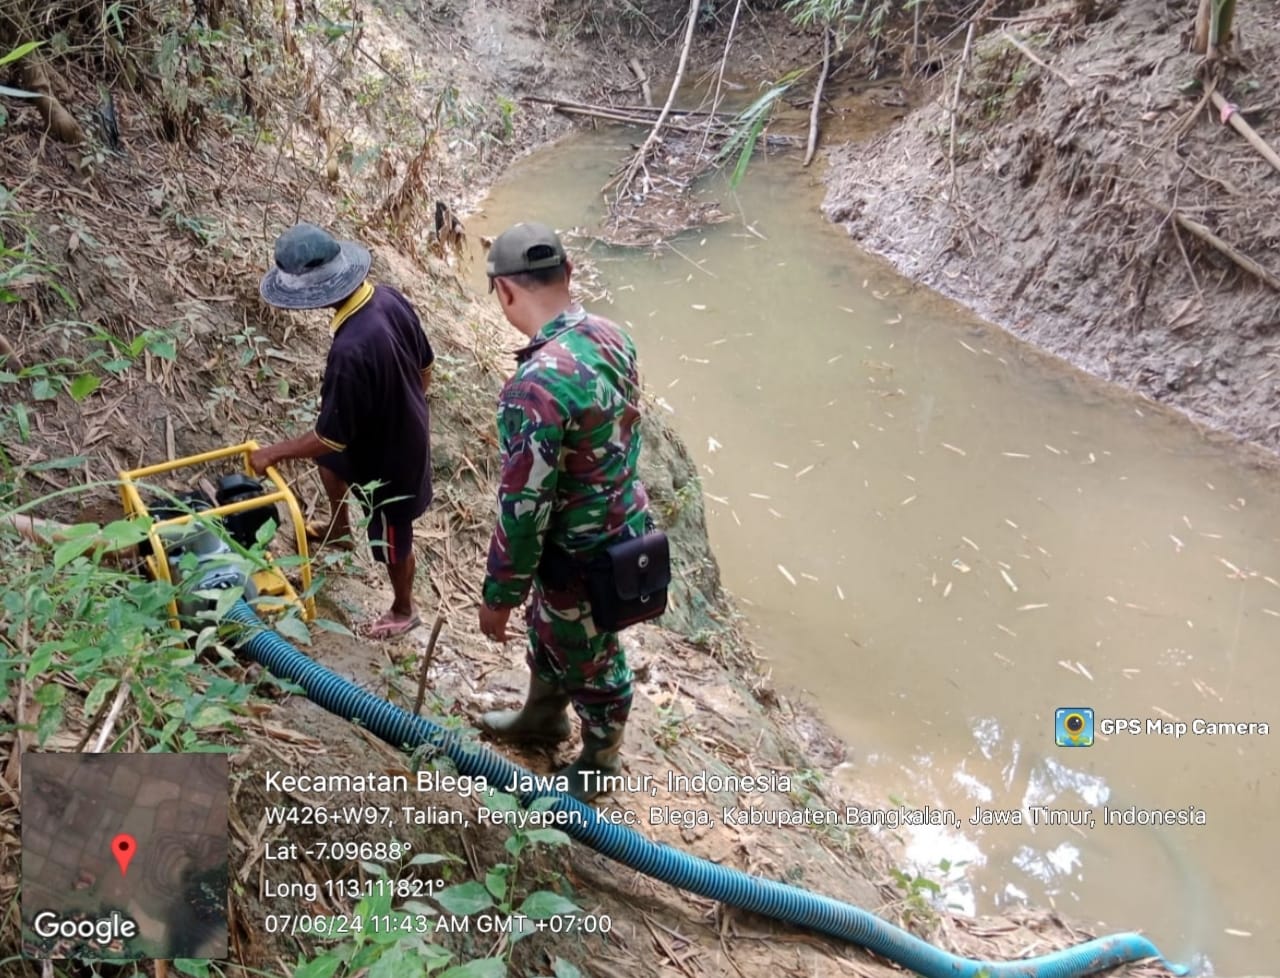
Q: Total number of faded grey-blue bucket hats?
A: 1